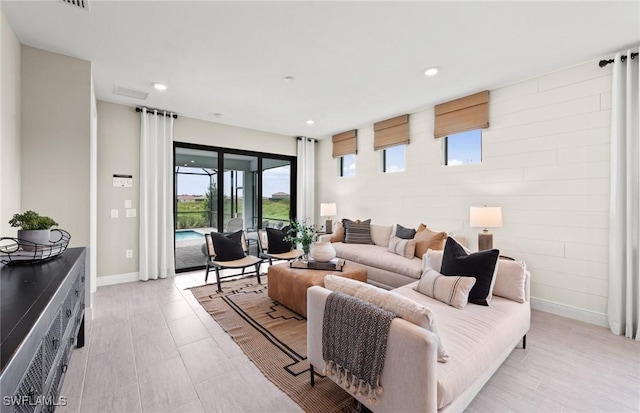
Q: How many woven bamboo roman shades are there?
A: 3